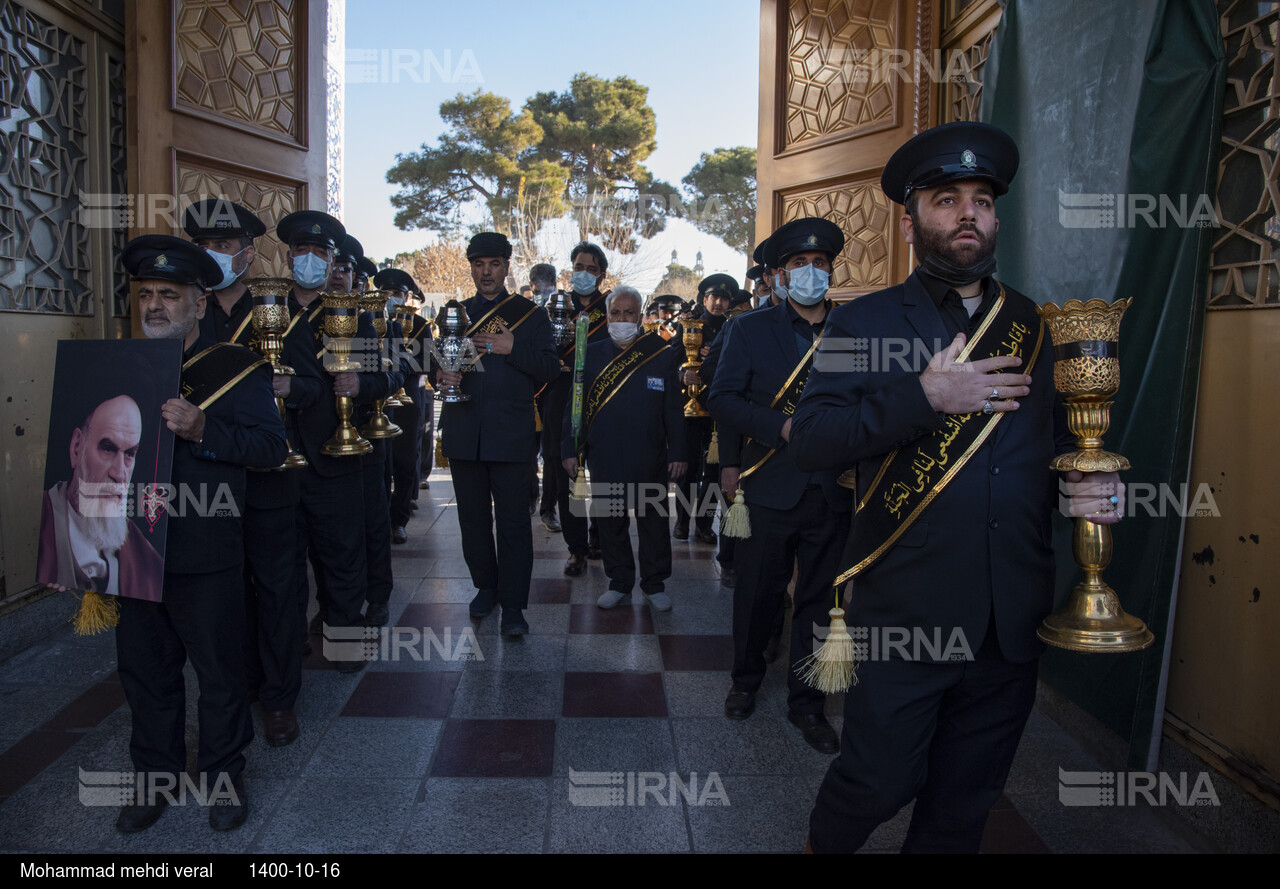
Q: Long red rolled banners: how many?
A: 0